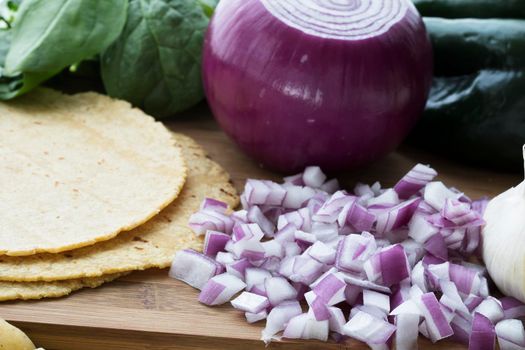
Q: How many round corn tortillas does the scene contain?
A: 3